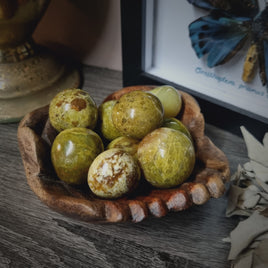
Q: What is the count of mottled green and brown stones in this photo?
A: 9